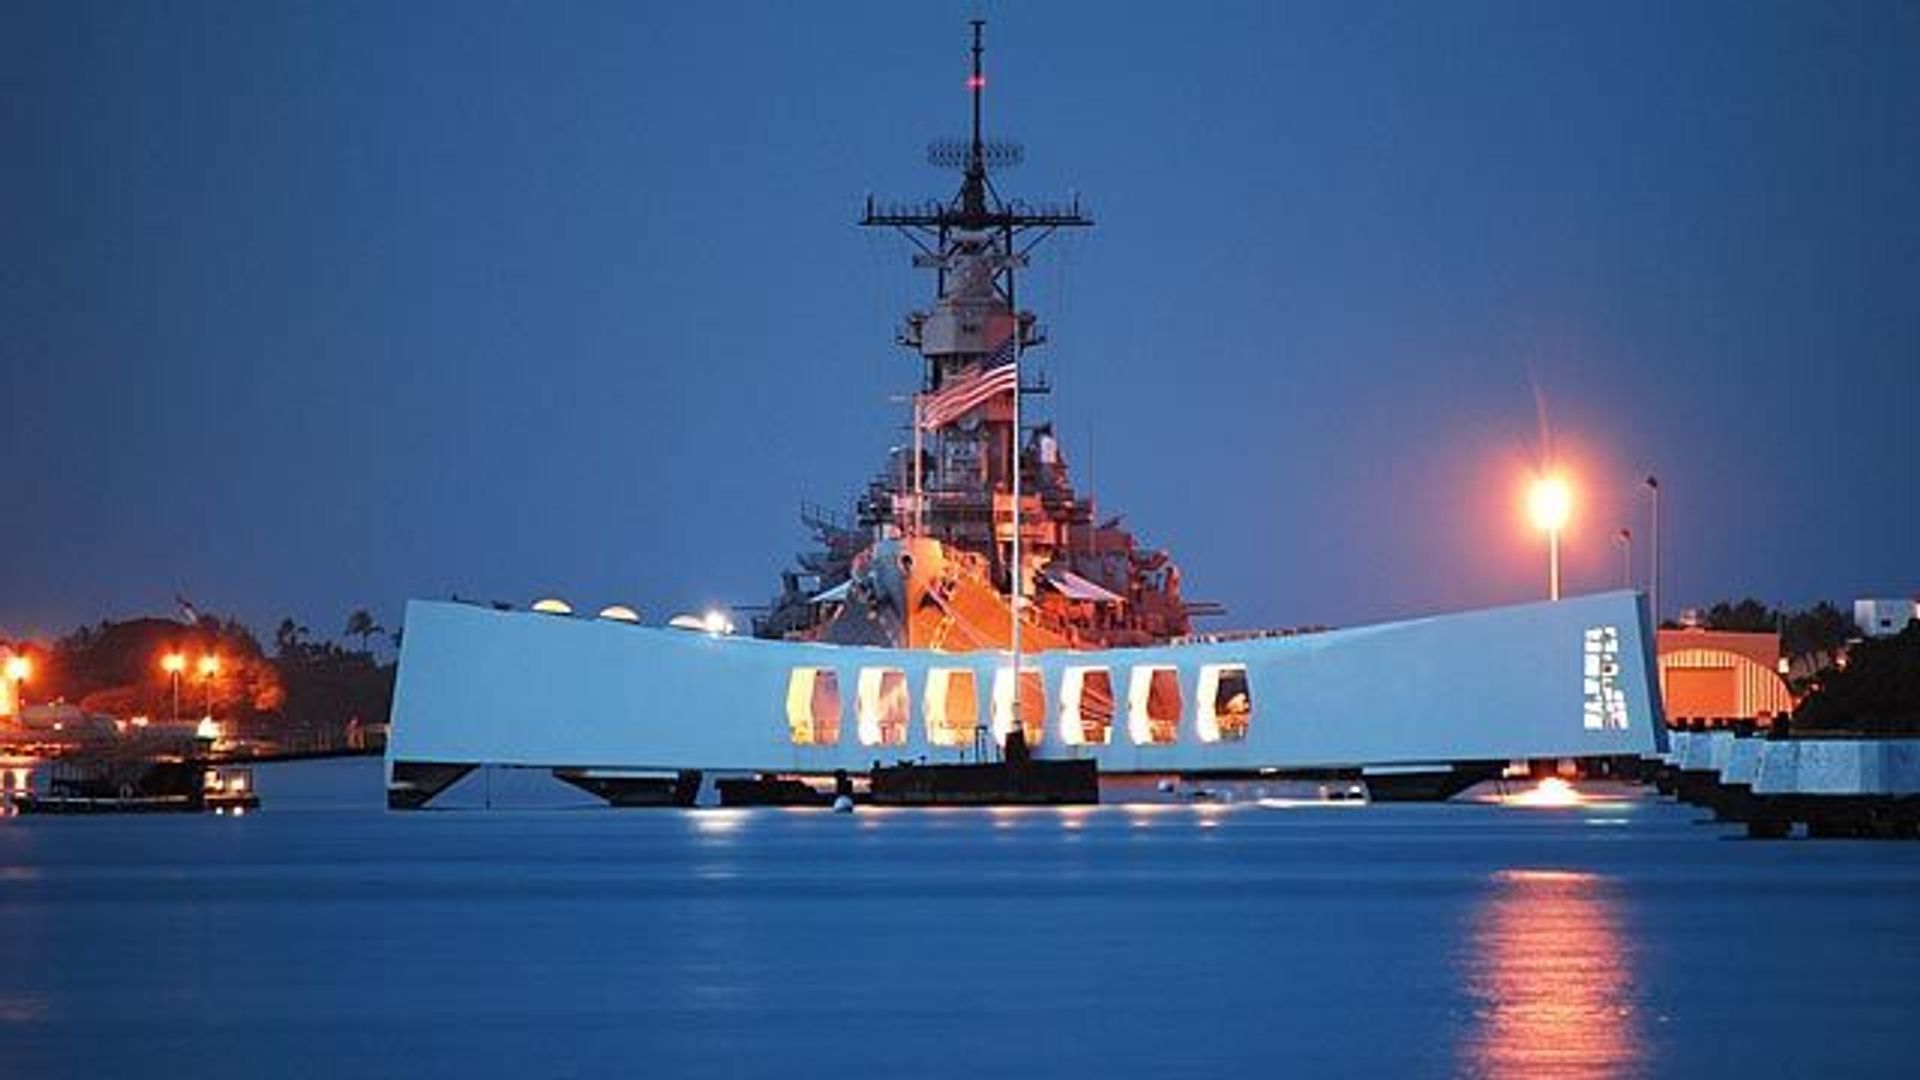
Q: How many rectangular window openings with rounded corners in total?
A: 7